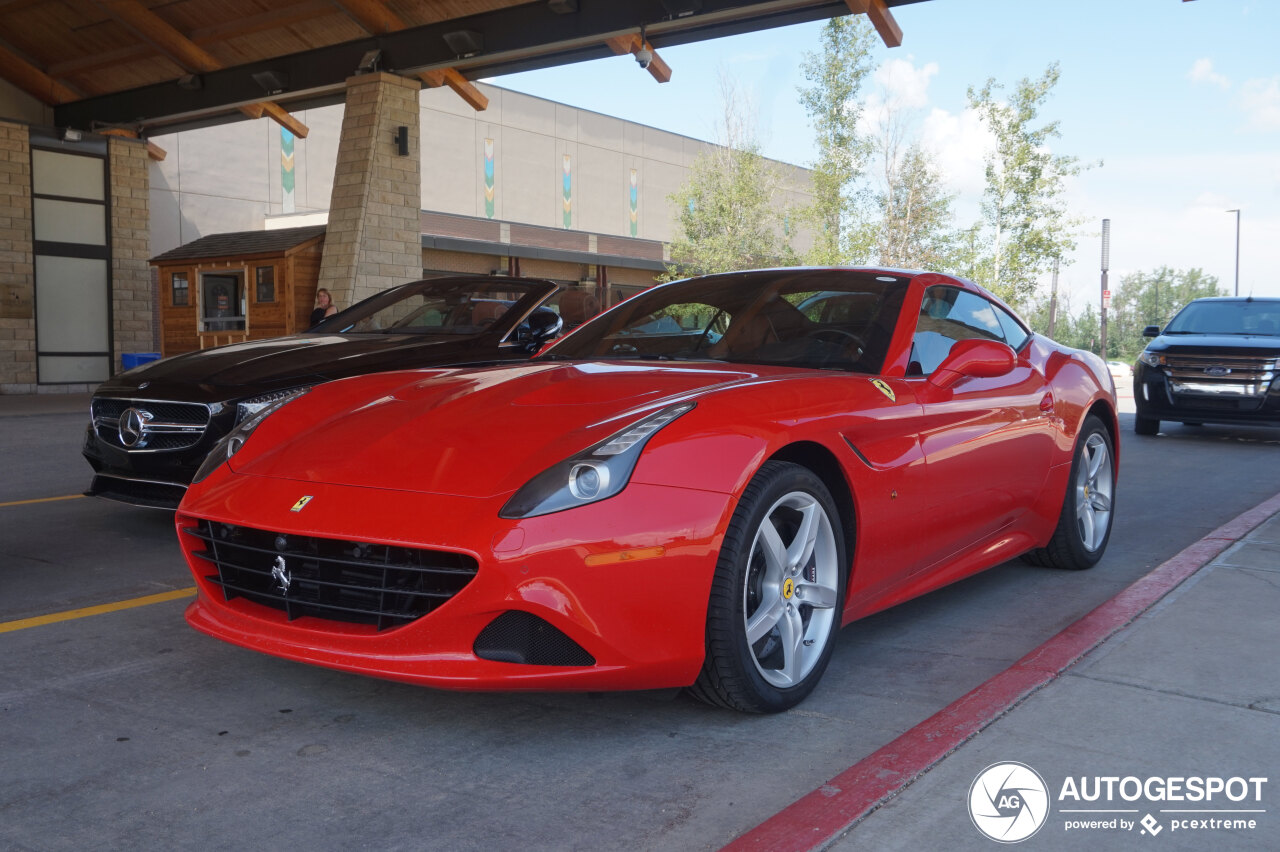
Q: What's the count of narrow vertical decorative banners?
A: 4